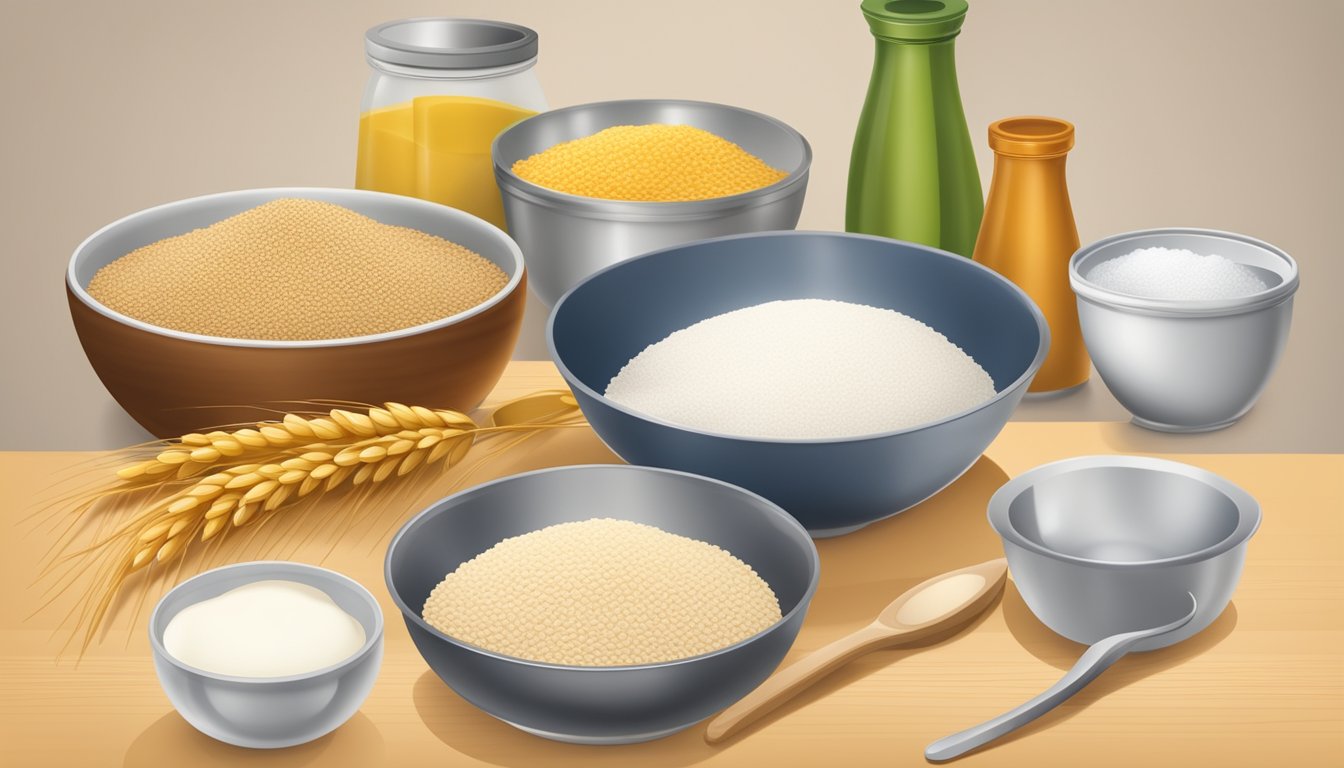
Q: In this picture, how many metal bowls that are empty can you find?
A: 1